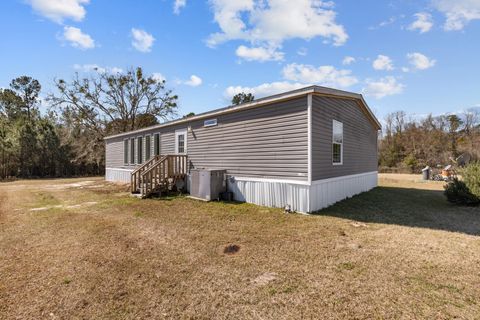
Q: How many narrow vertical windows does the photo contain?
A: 5